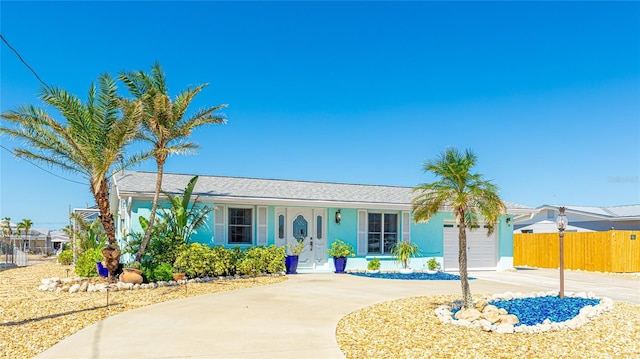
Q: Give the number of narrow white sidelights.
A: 2